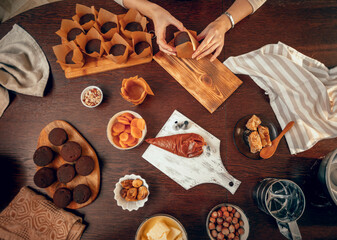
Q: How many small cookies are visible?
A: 8